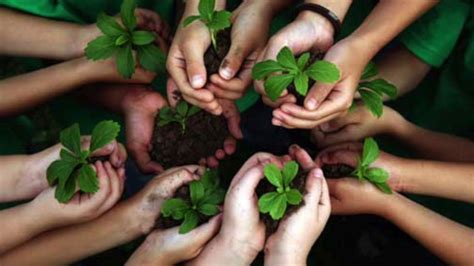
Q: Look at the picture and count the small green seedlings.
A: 9